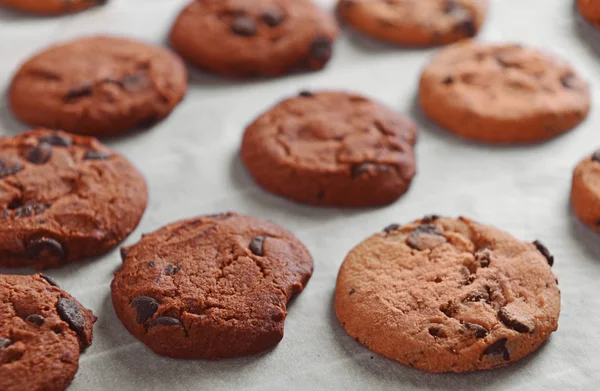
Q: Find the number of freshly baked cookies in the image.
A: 12